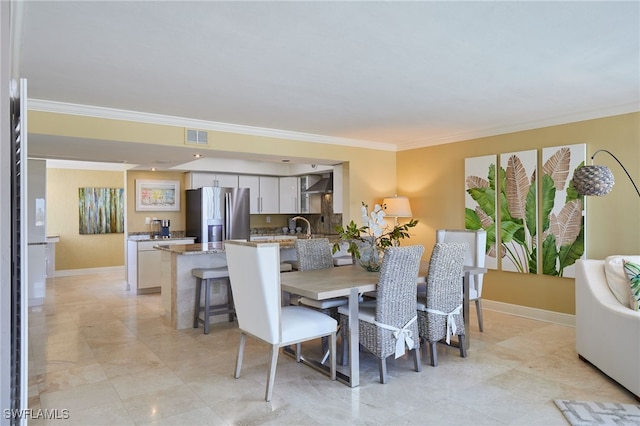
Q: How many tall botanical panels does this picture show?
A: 3